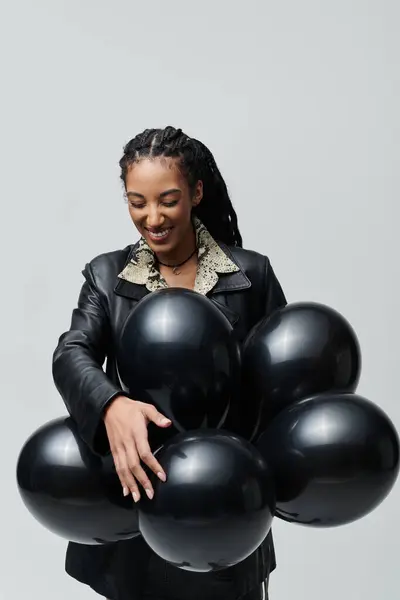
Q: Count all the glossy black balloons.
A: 5